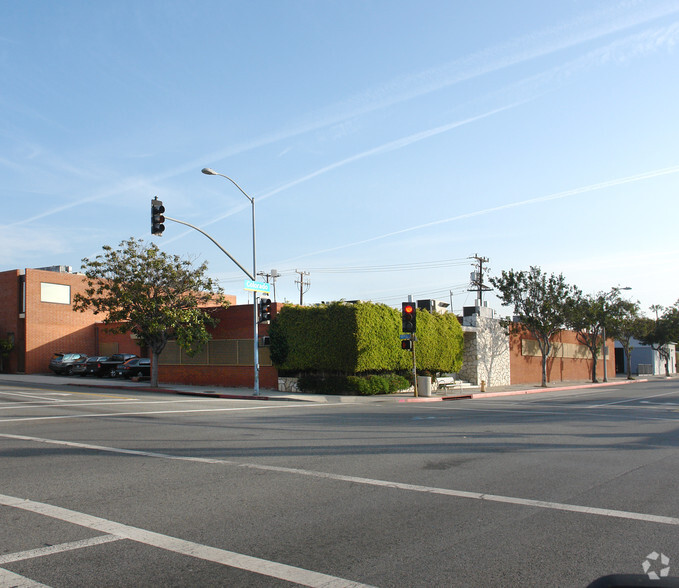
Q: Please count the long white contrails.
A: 3